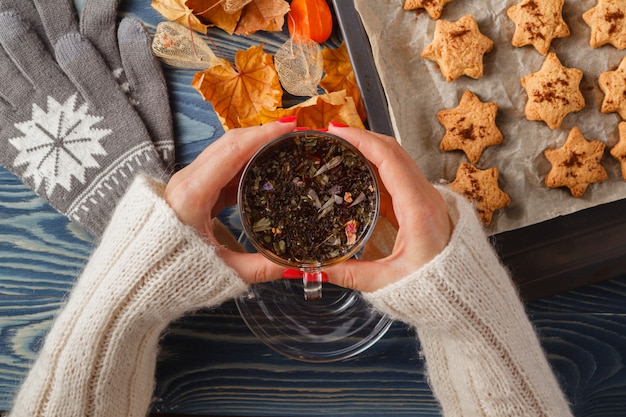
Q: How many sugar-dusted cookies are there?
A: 10